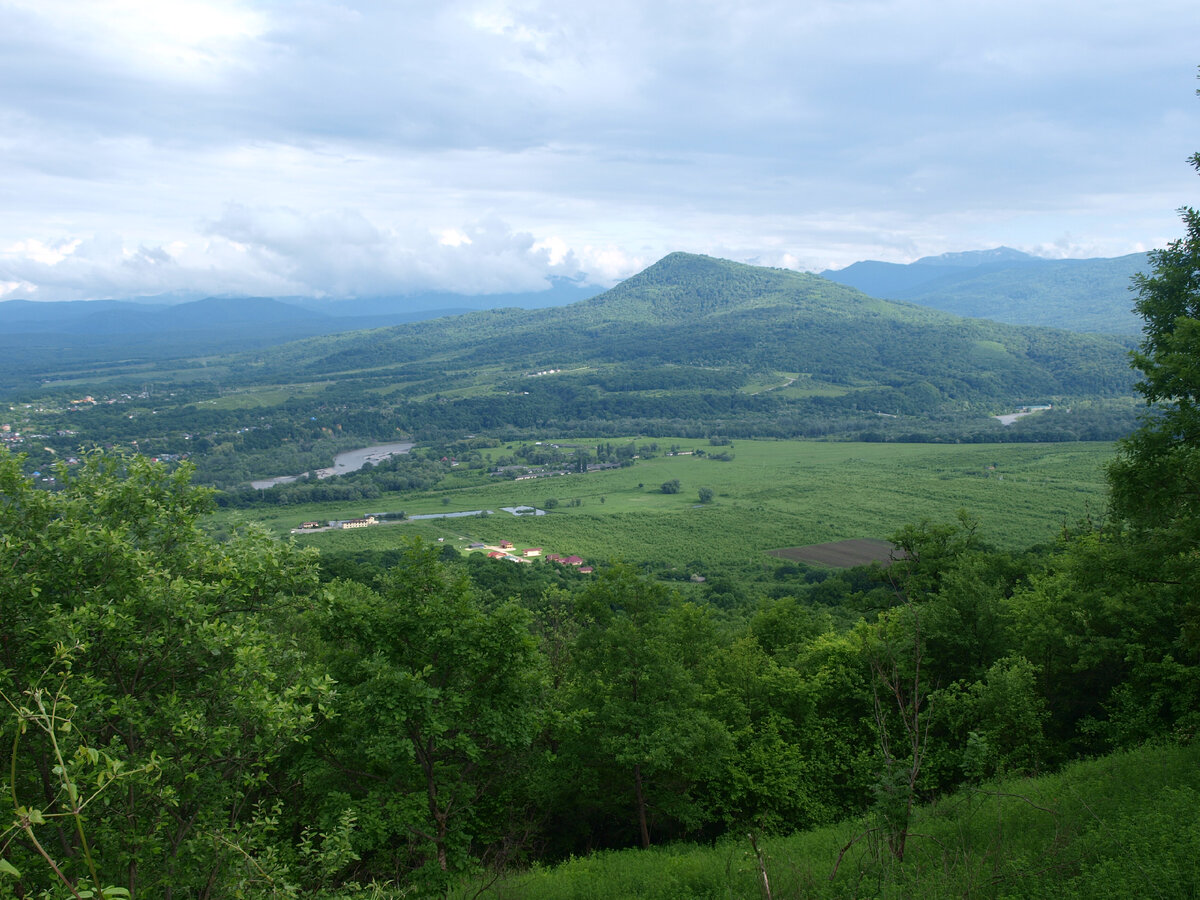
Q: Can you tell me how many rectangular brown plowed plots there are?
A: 1